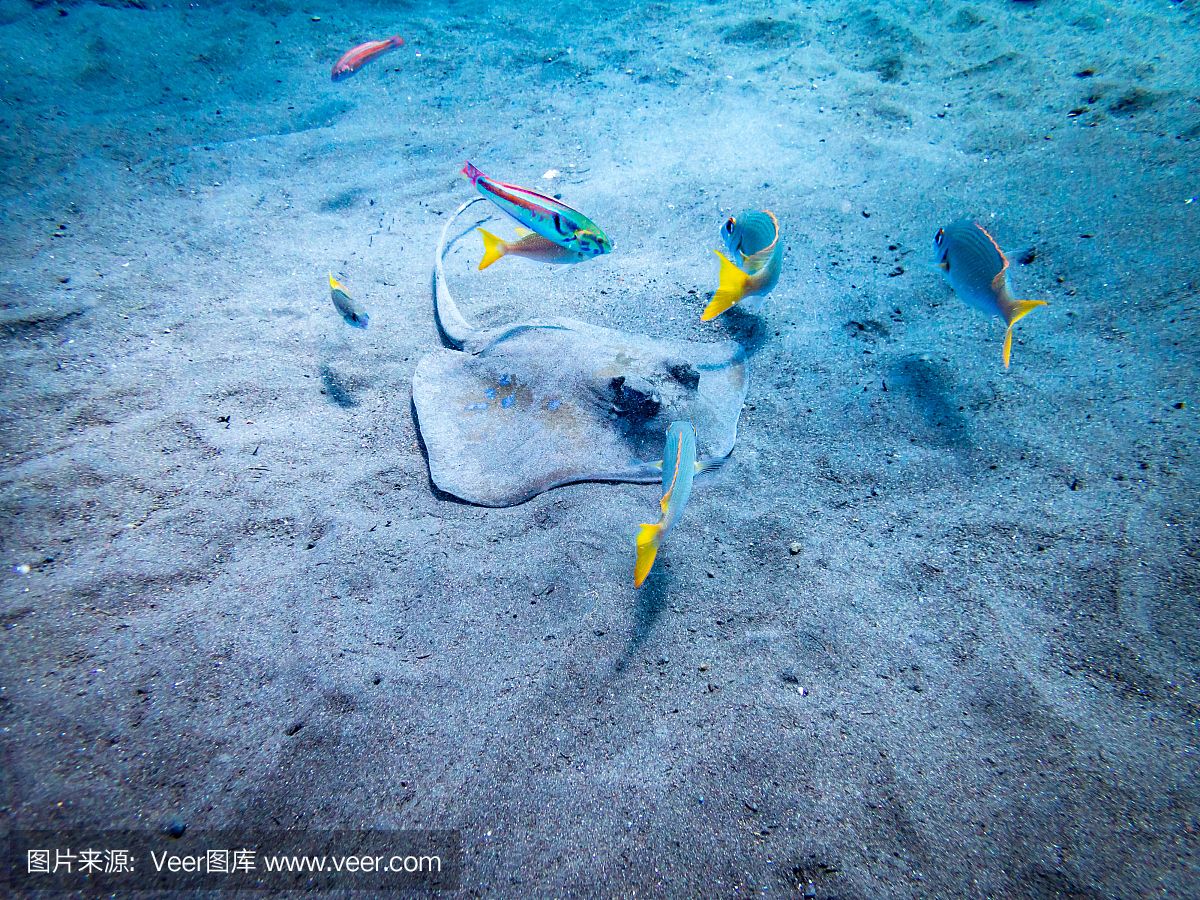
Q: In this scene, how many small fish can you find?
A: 7